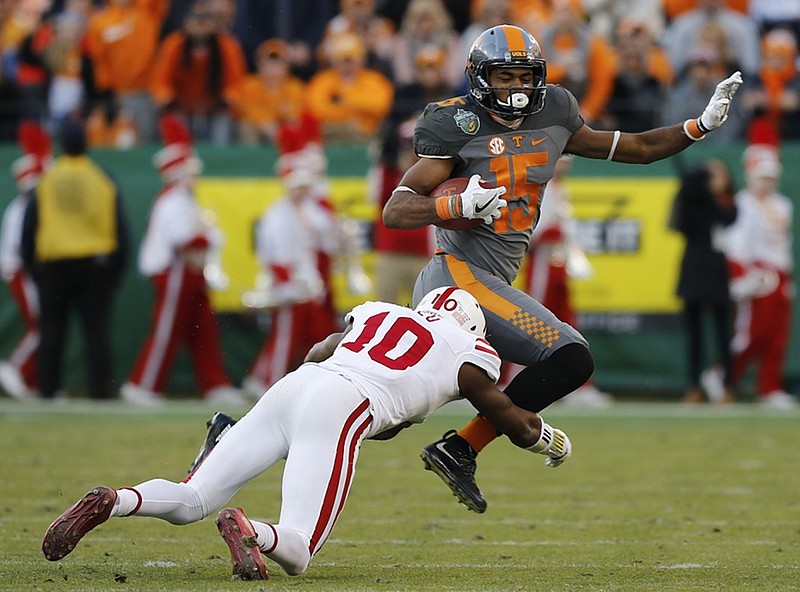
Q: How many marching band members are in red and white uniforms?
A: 6